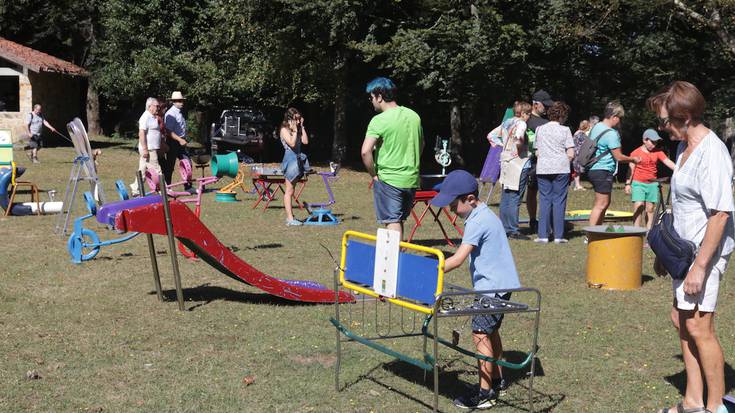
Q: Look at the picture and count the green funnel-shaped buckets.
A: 1